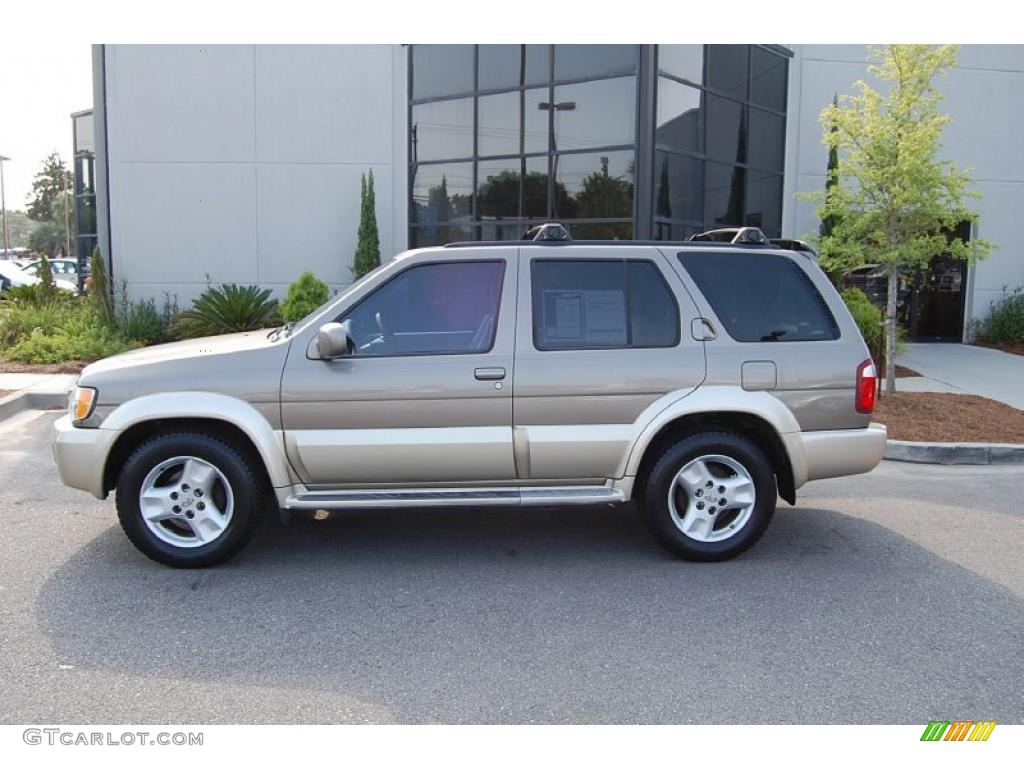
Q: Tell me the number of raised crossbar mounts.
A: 2